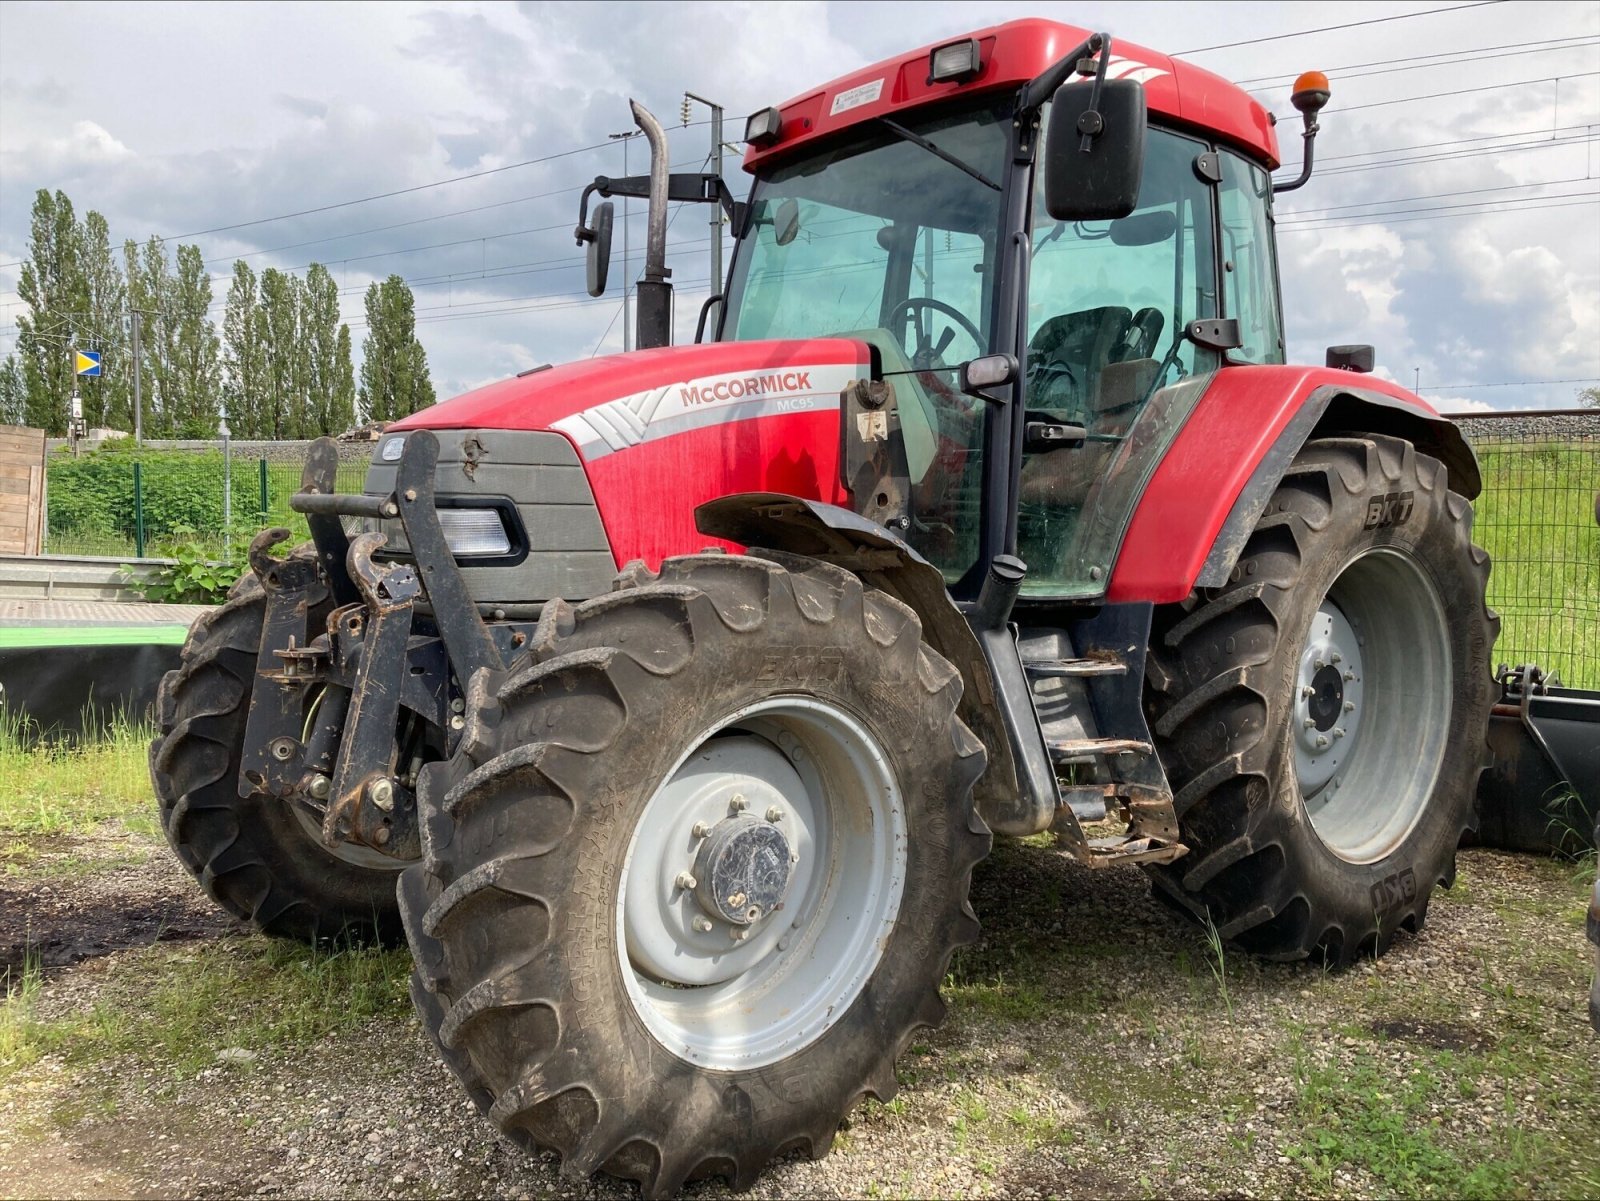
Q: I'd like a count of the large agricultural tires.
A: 3